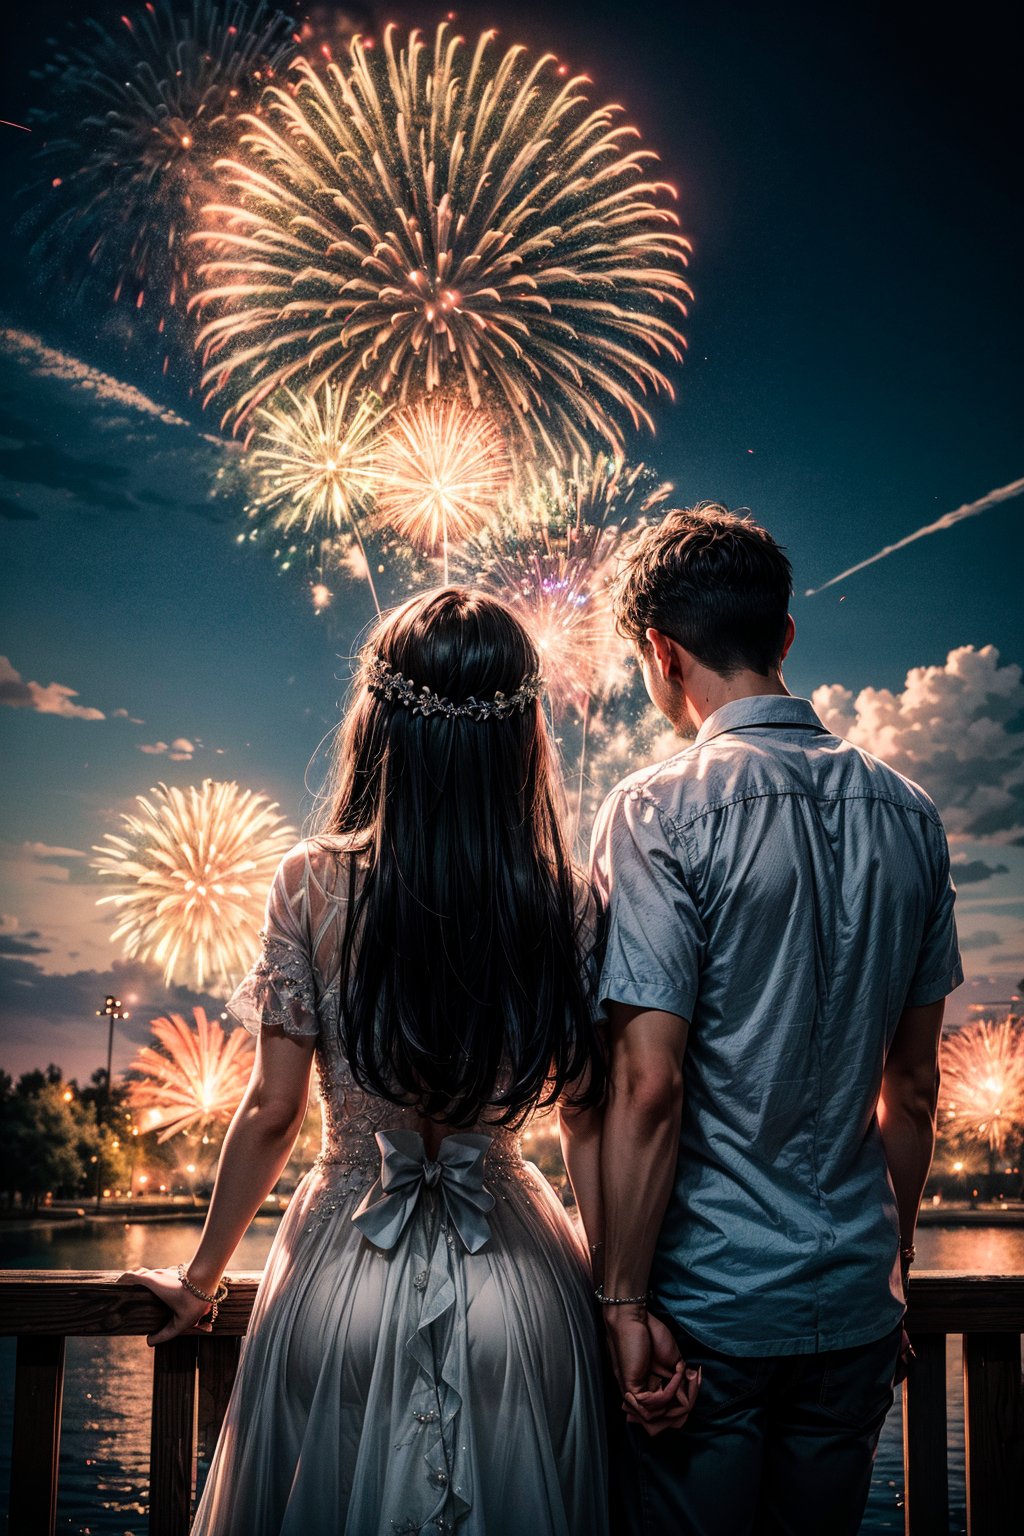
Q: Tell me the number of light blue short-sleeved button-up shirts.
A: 1